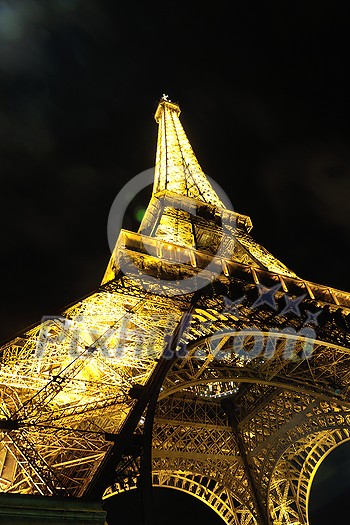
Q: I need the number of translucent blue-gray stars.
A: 4